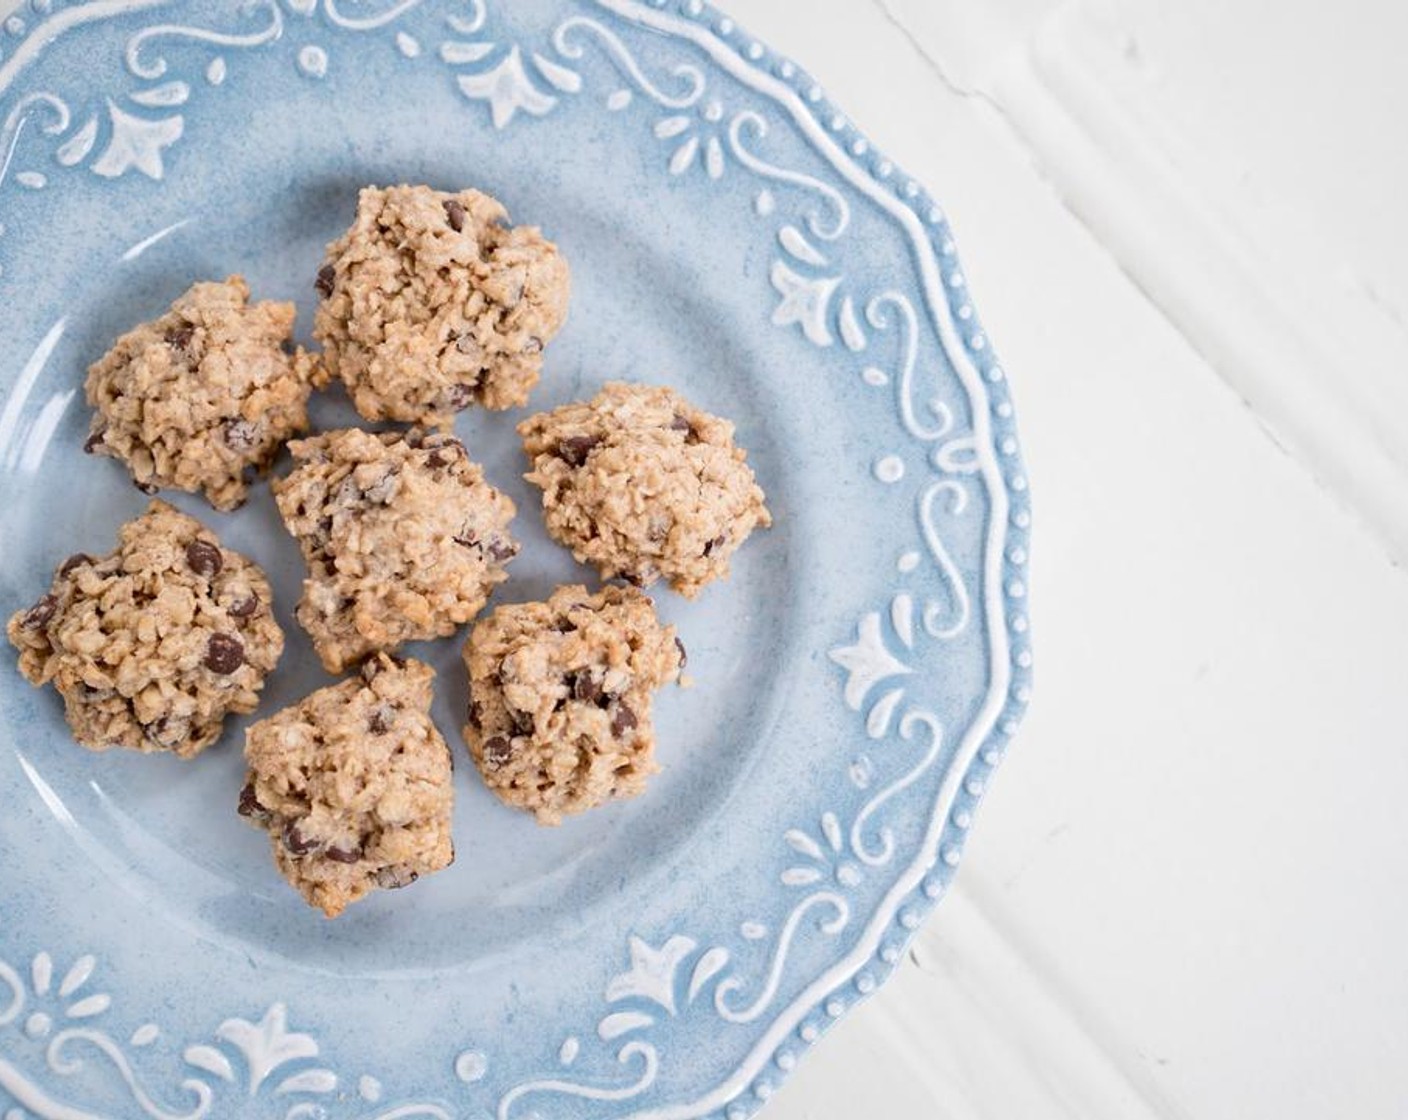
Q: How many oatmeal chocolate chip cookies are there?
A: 7